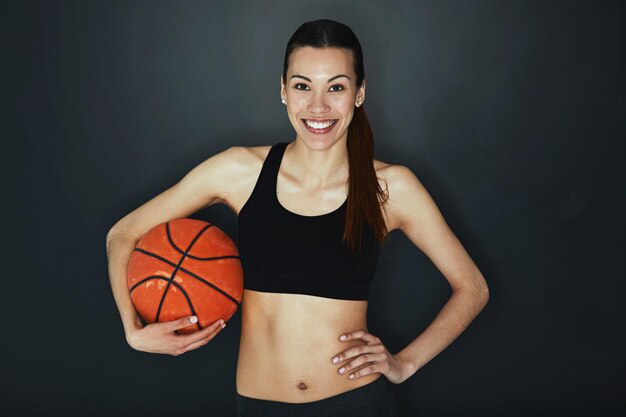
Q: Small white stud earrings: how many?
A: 2